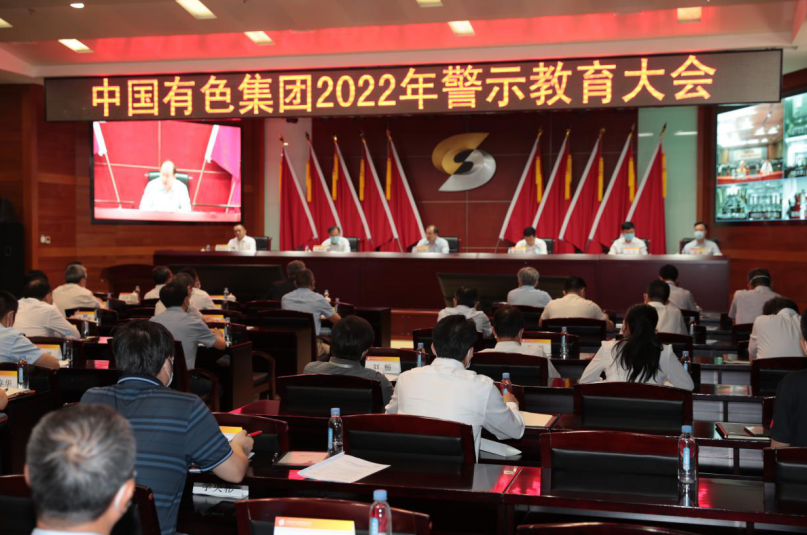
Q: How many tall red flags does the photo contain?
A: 10